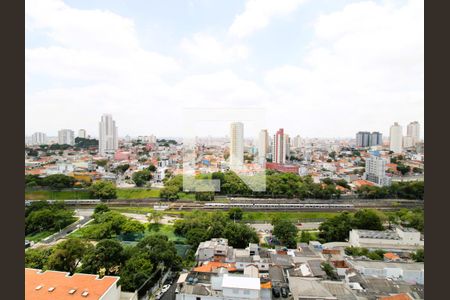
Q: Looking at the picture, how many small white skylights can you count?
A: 4